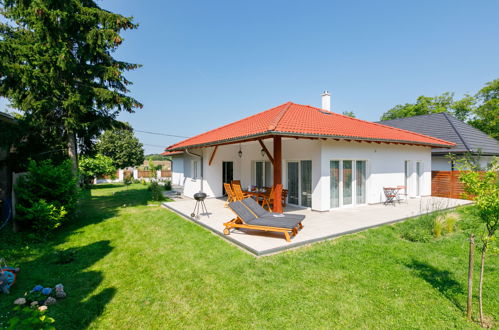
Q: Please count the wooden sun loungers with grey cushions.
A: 2